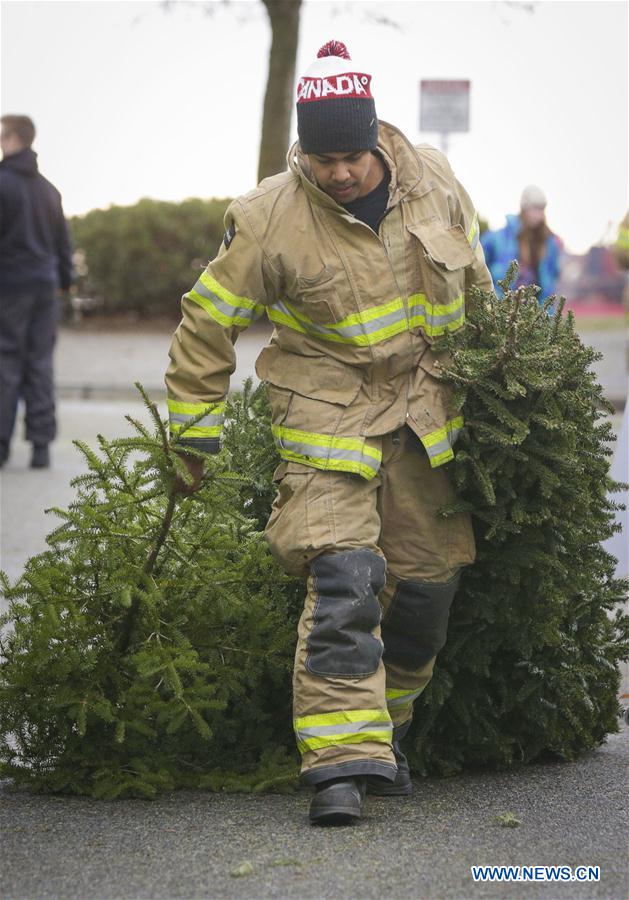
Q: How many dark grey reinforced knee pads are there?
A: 2